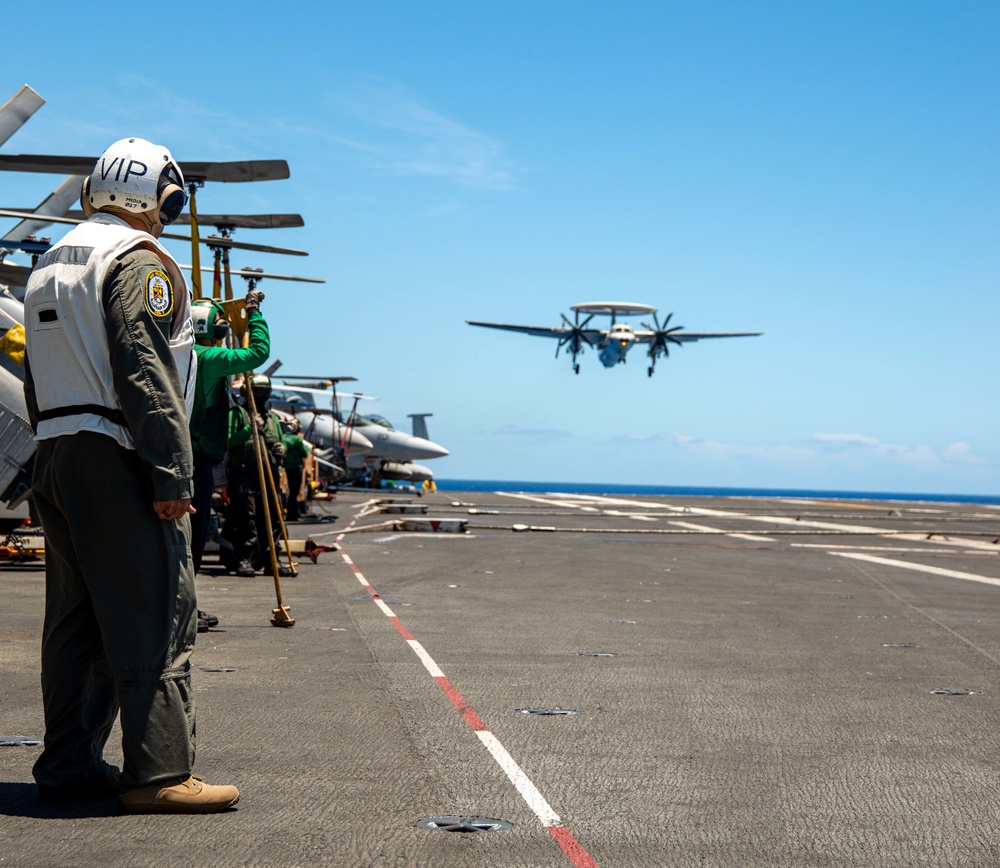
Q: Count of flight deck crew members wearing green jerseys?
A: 3